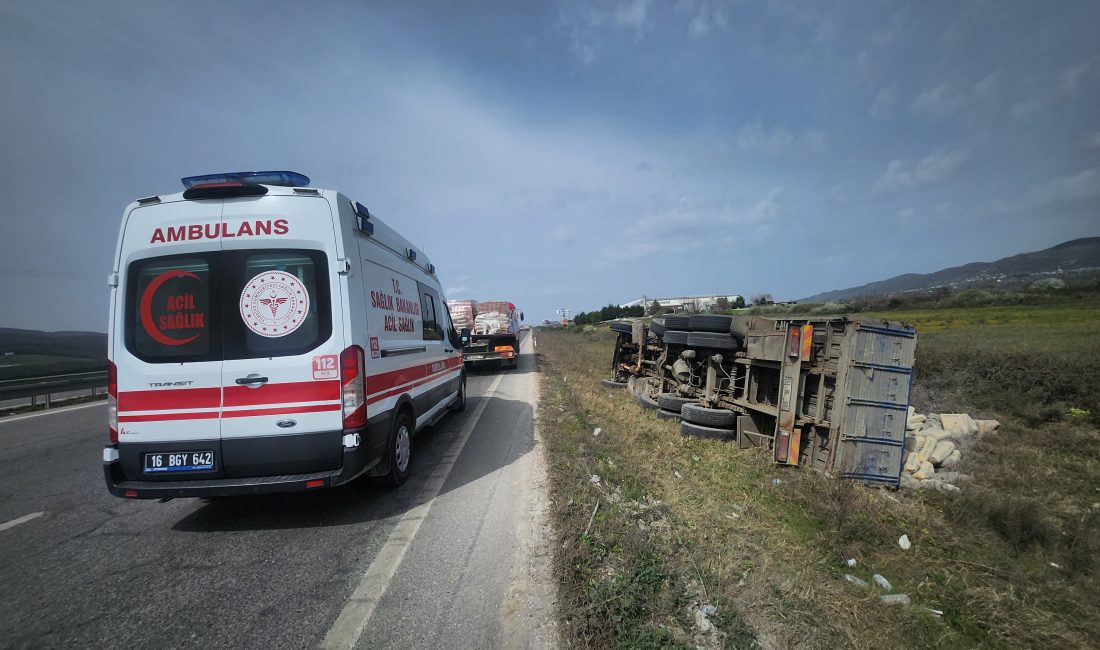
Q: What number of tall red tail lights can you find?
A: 2